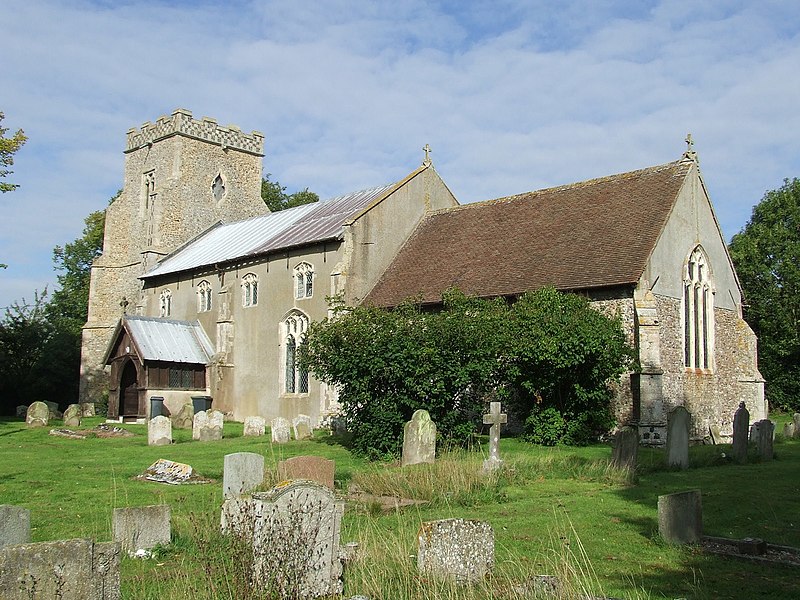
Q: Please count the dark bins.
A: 2